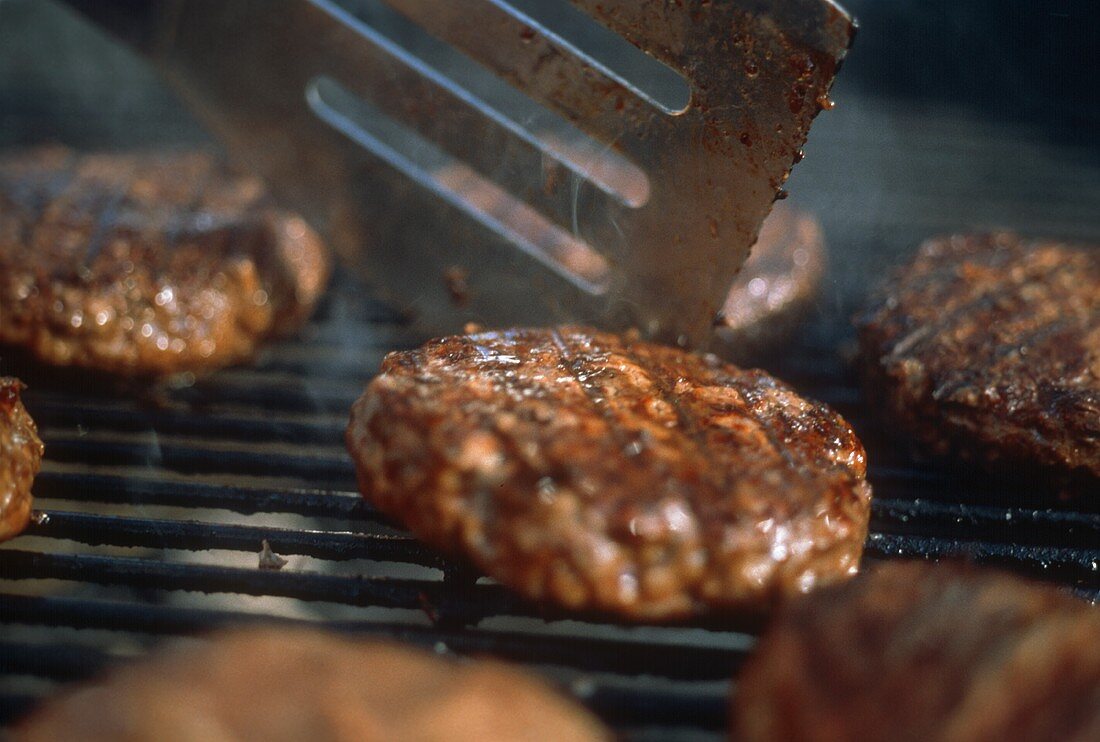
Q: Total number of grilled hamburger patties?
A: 7